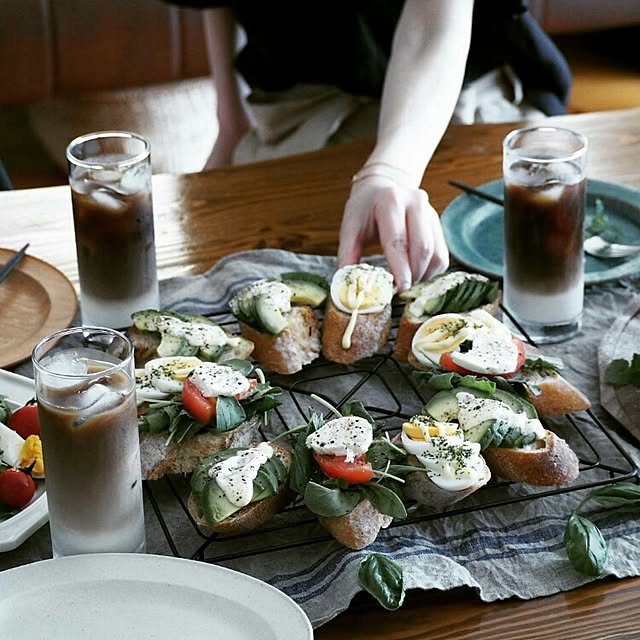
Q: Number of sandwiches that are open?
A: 10